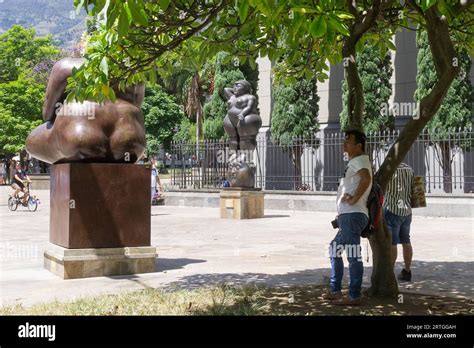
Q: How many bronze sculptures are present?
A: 2